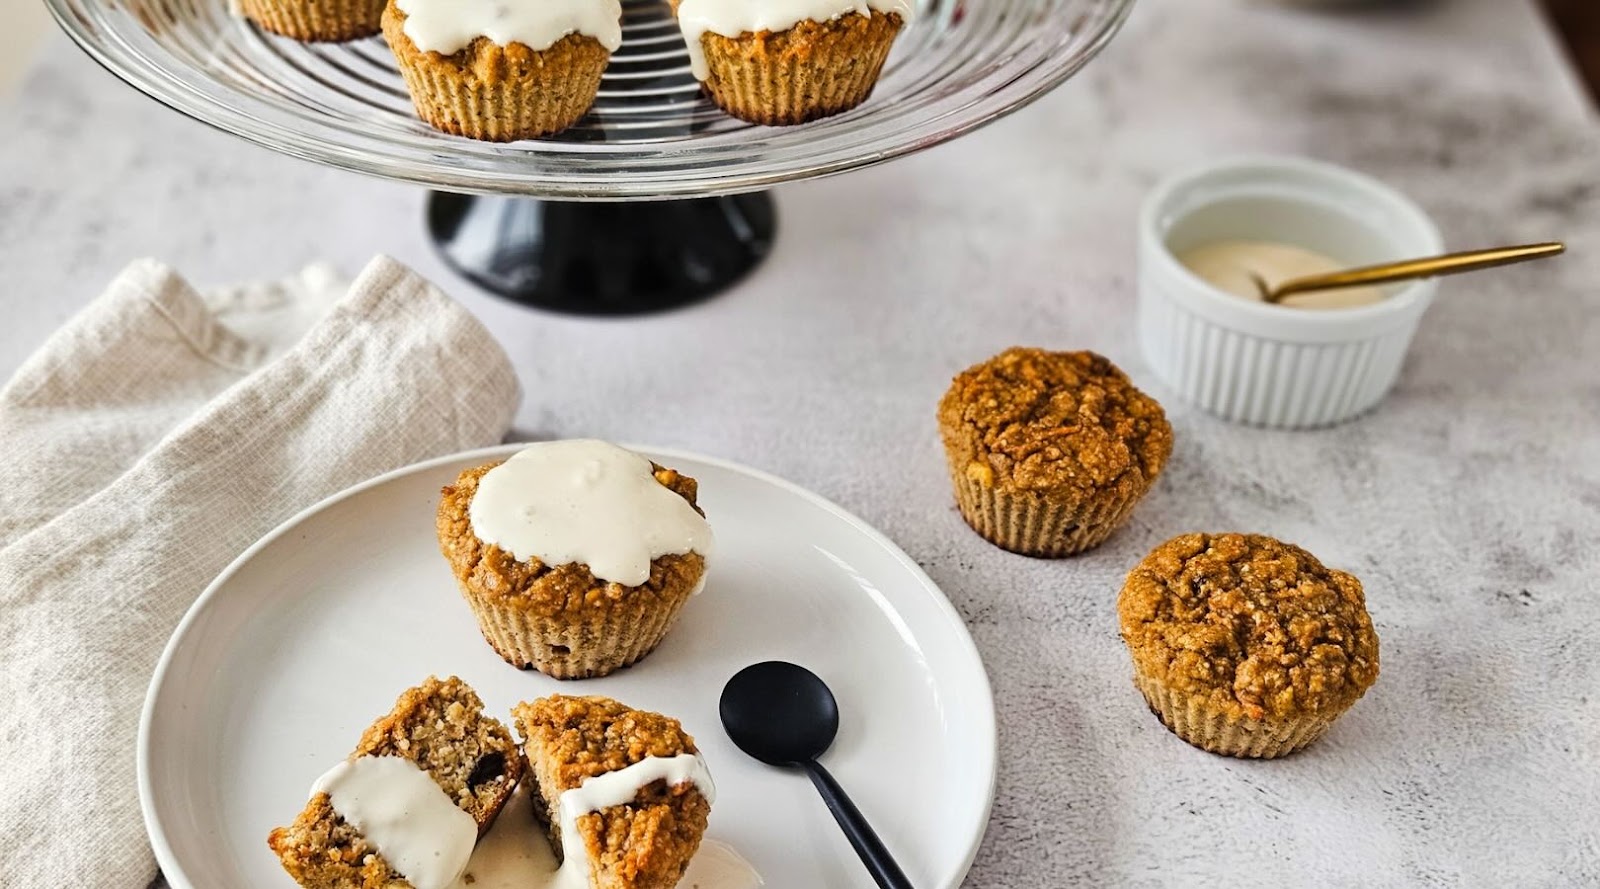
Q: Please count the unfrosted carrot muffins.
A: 2